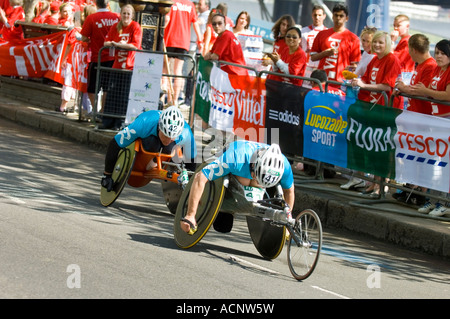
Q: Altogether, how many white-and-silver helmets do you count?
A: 2